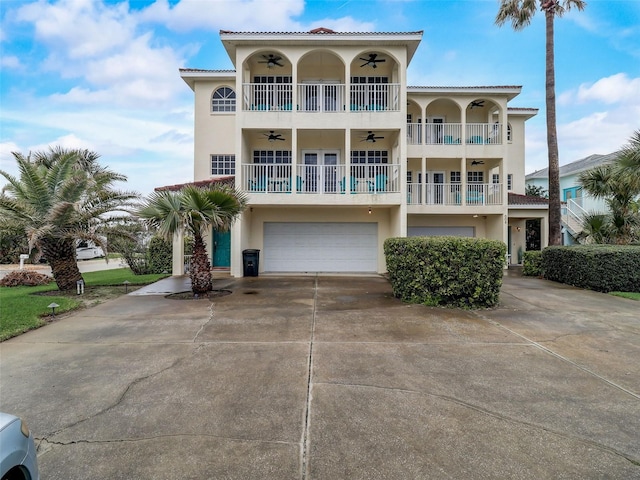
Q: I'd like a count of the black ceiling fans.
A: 6